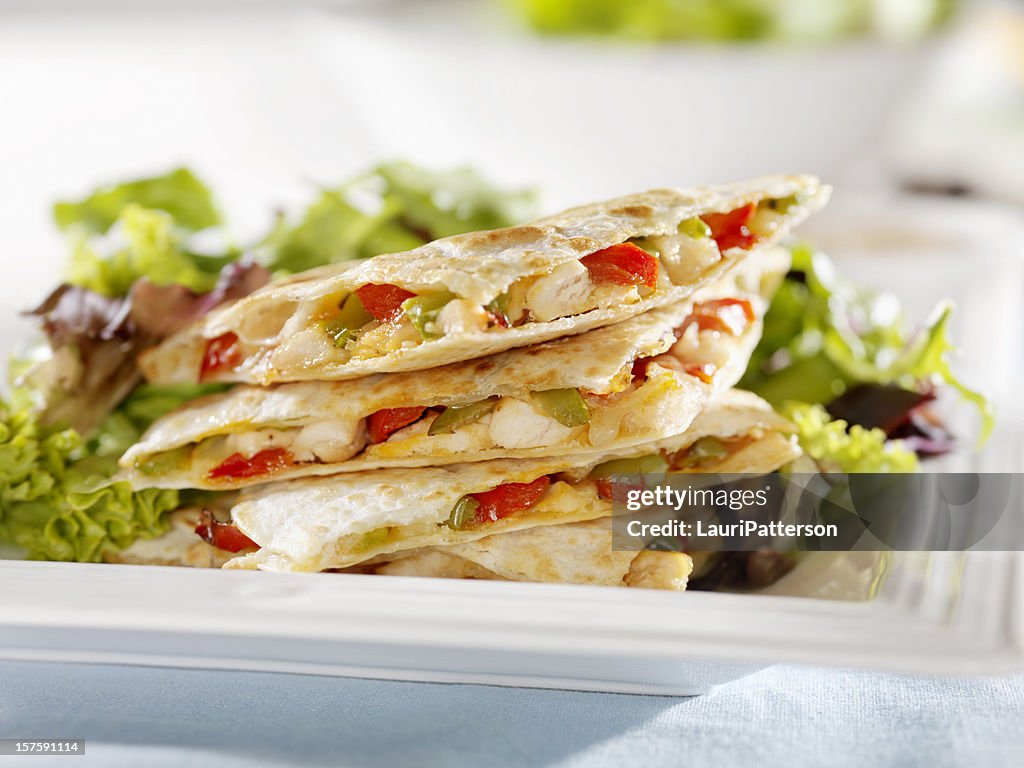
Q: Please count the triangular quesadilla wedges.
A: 4